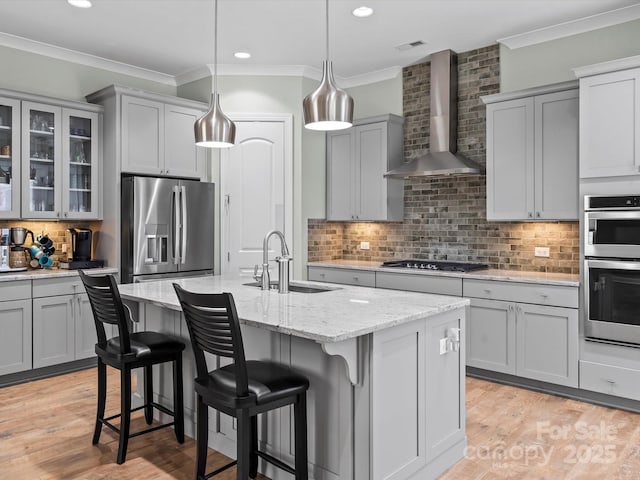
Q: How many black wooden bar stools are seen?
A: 2